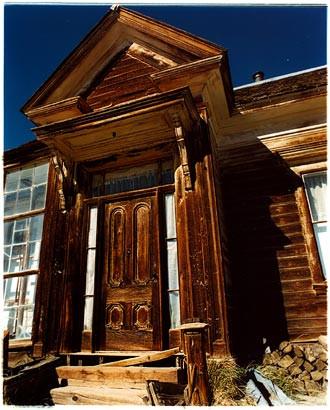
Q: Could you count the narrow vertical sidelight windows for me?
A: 2